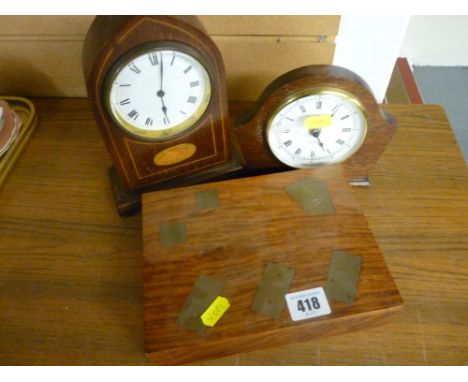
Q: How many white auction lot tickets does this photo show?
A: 1